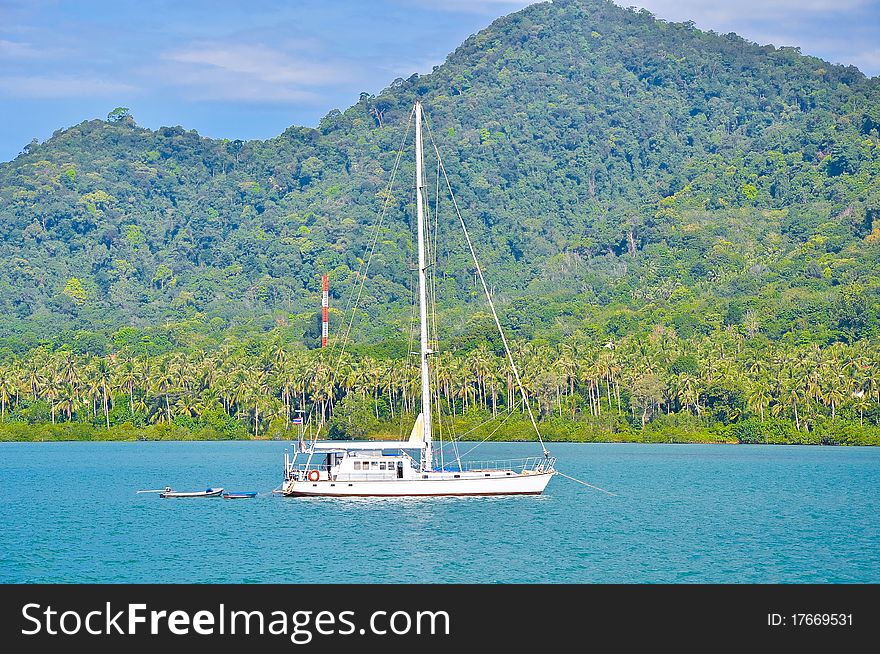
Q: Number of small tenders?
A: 2